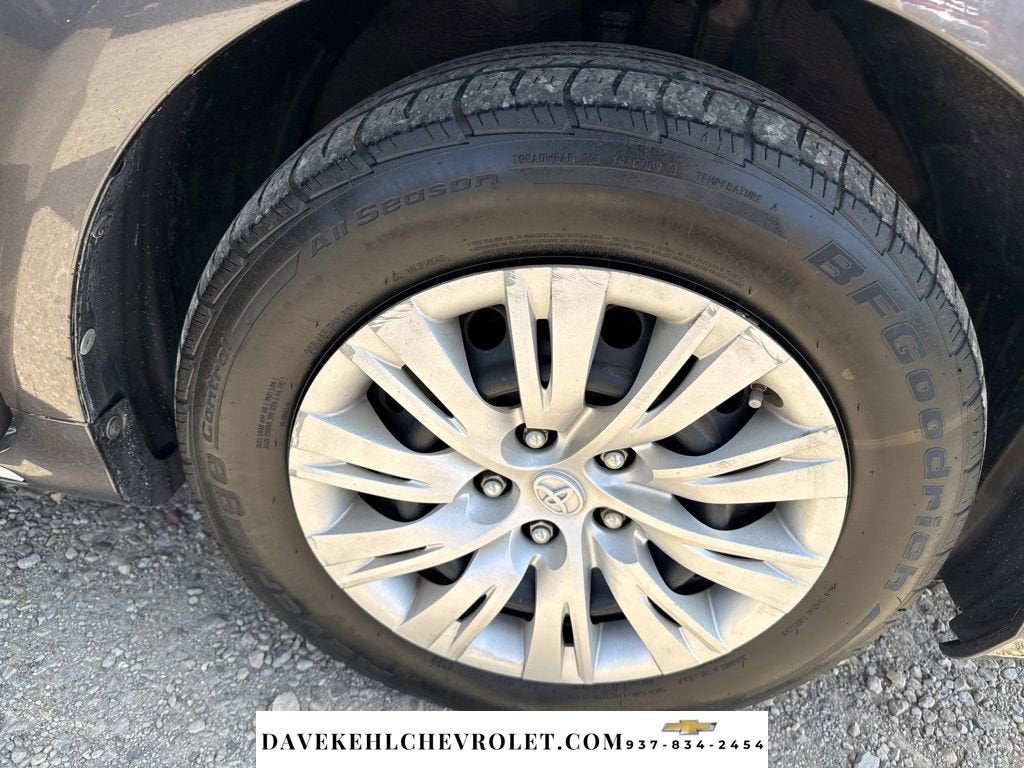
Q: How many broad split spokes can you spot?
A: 10